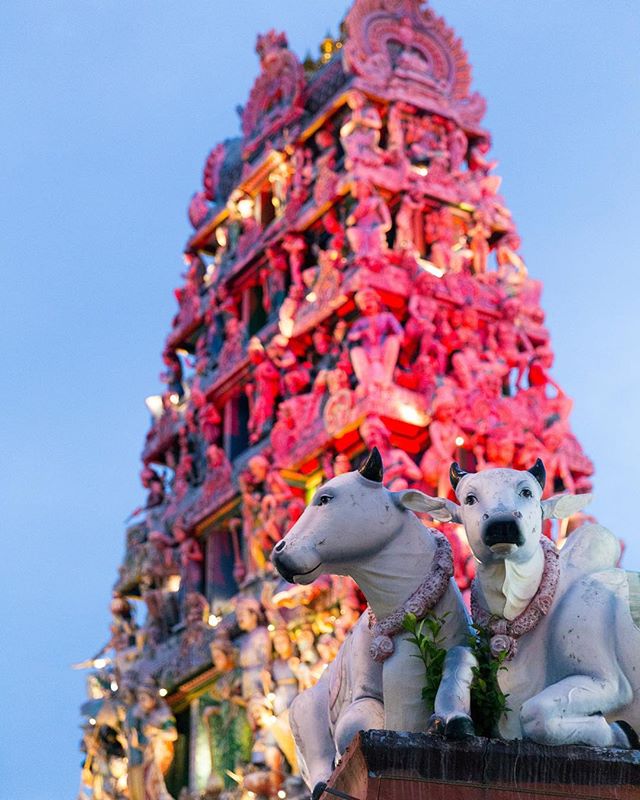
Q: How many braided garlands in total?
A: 2